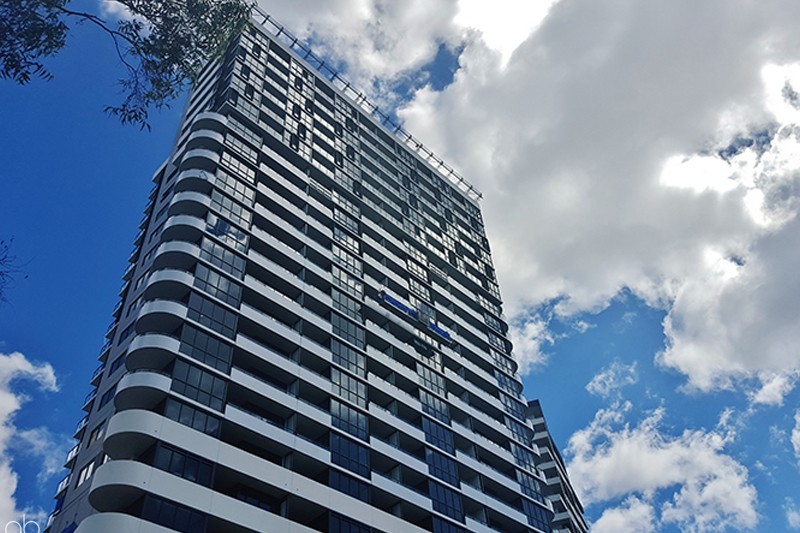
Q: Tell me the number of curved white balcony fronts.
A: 14